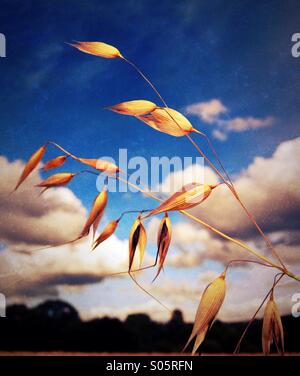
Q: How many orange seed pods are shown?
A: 14